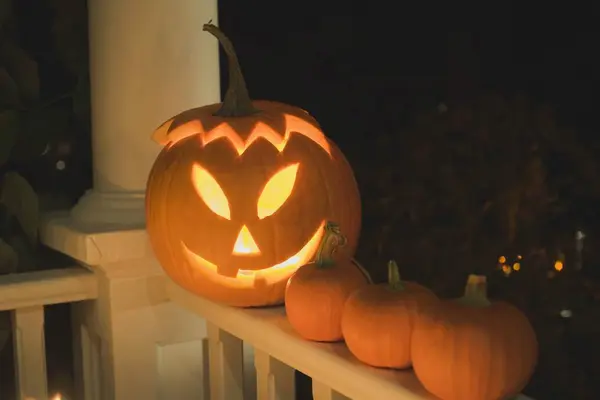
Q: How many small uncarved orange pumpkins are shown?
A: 3